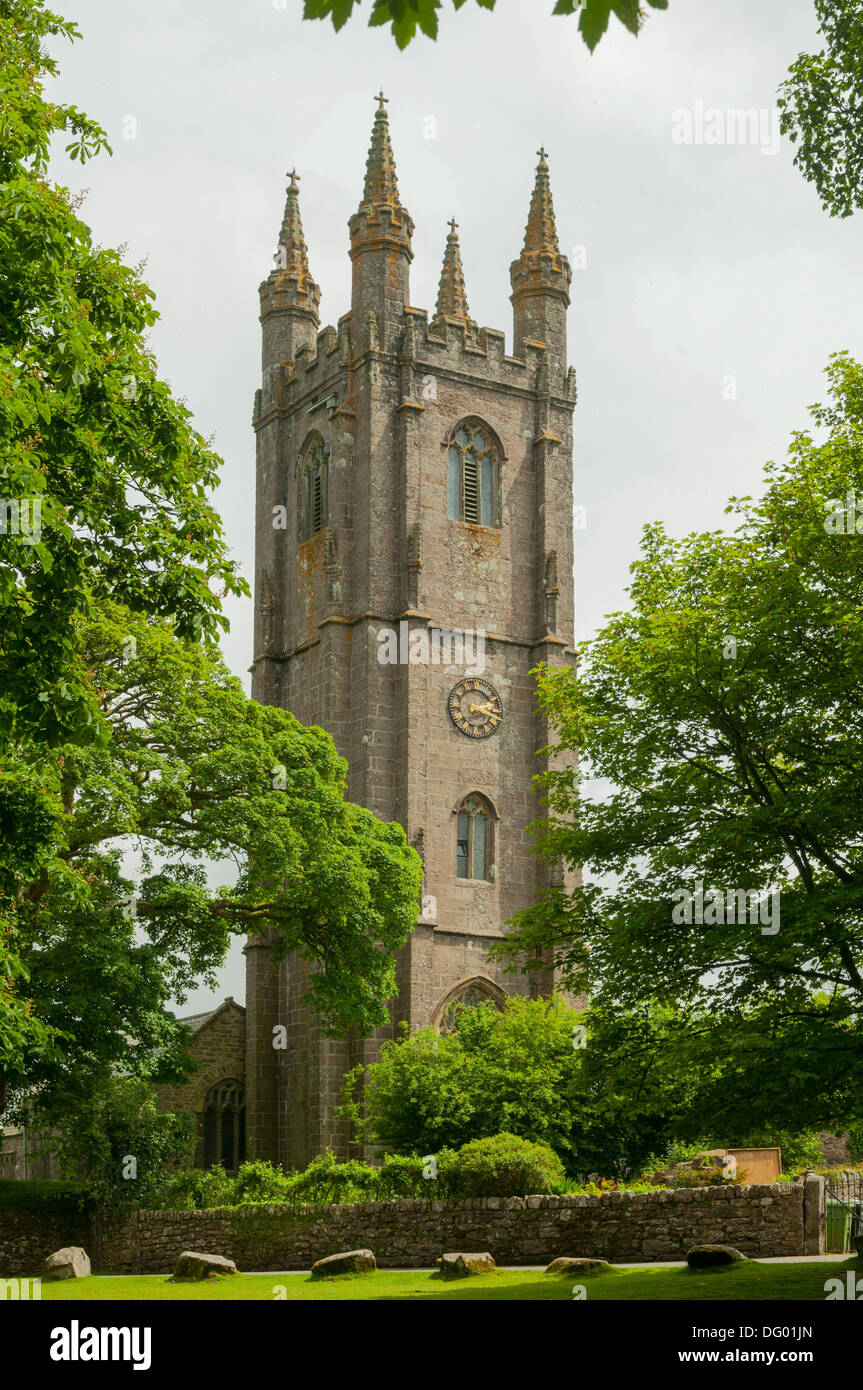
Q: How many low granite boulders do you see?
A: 6